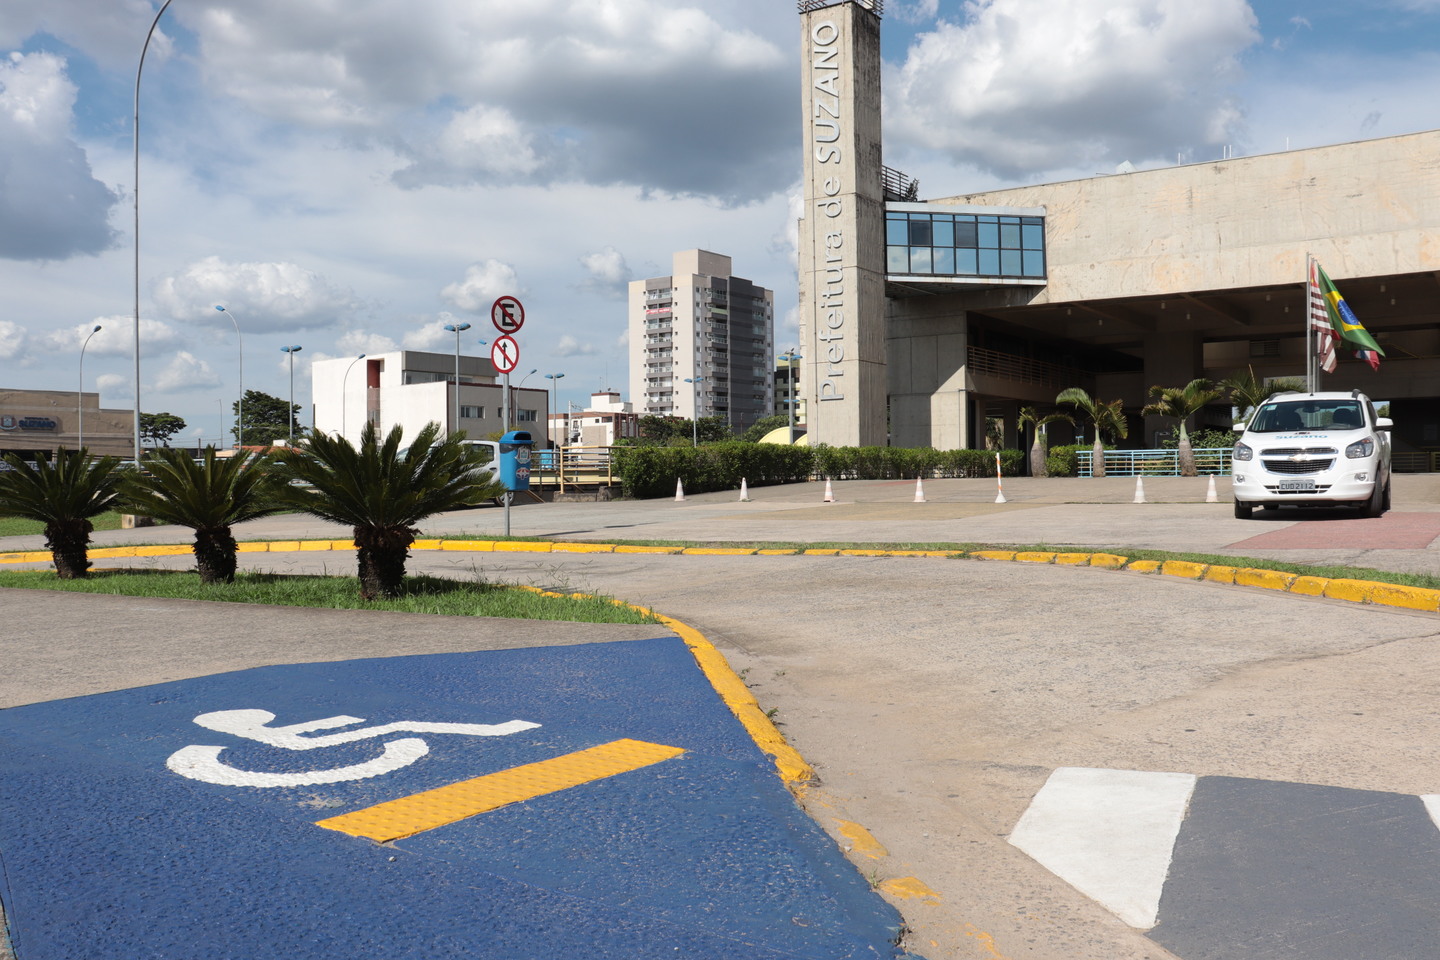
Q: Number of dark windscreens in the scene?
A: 1